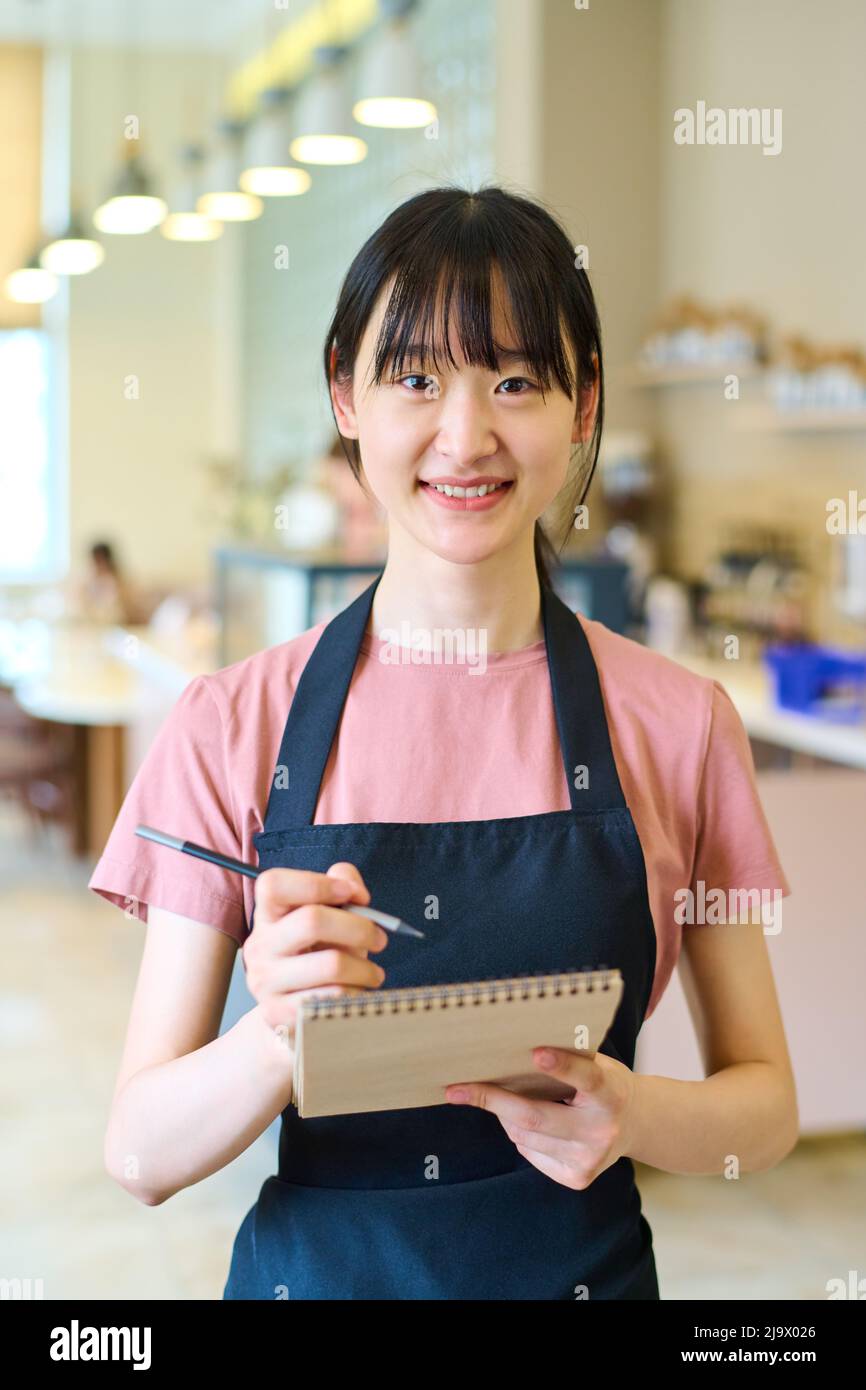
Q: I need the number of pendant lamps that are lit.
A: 8